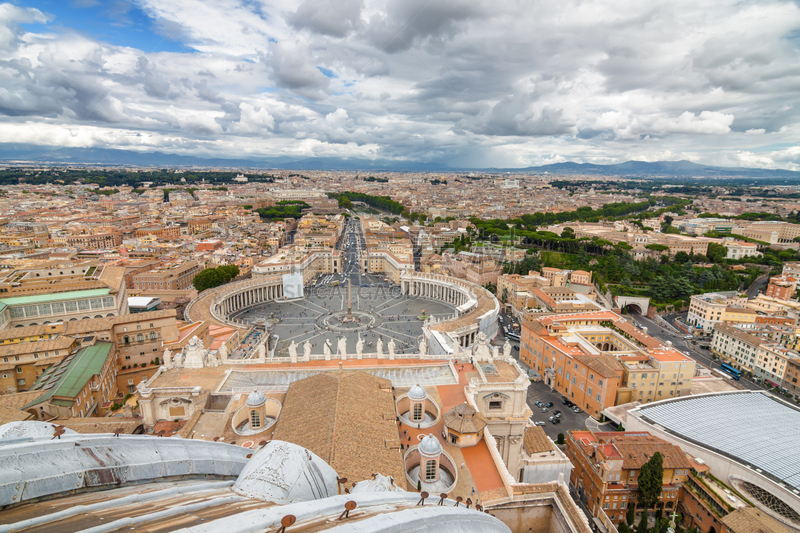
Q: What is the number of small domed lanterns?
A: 3